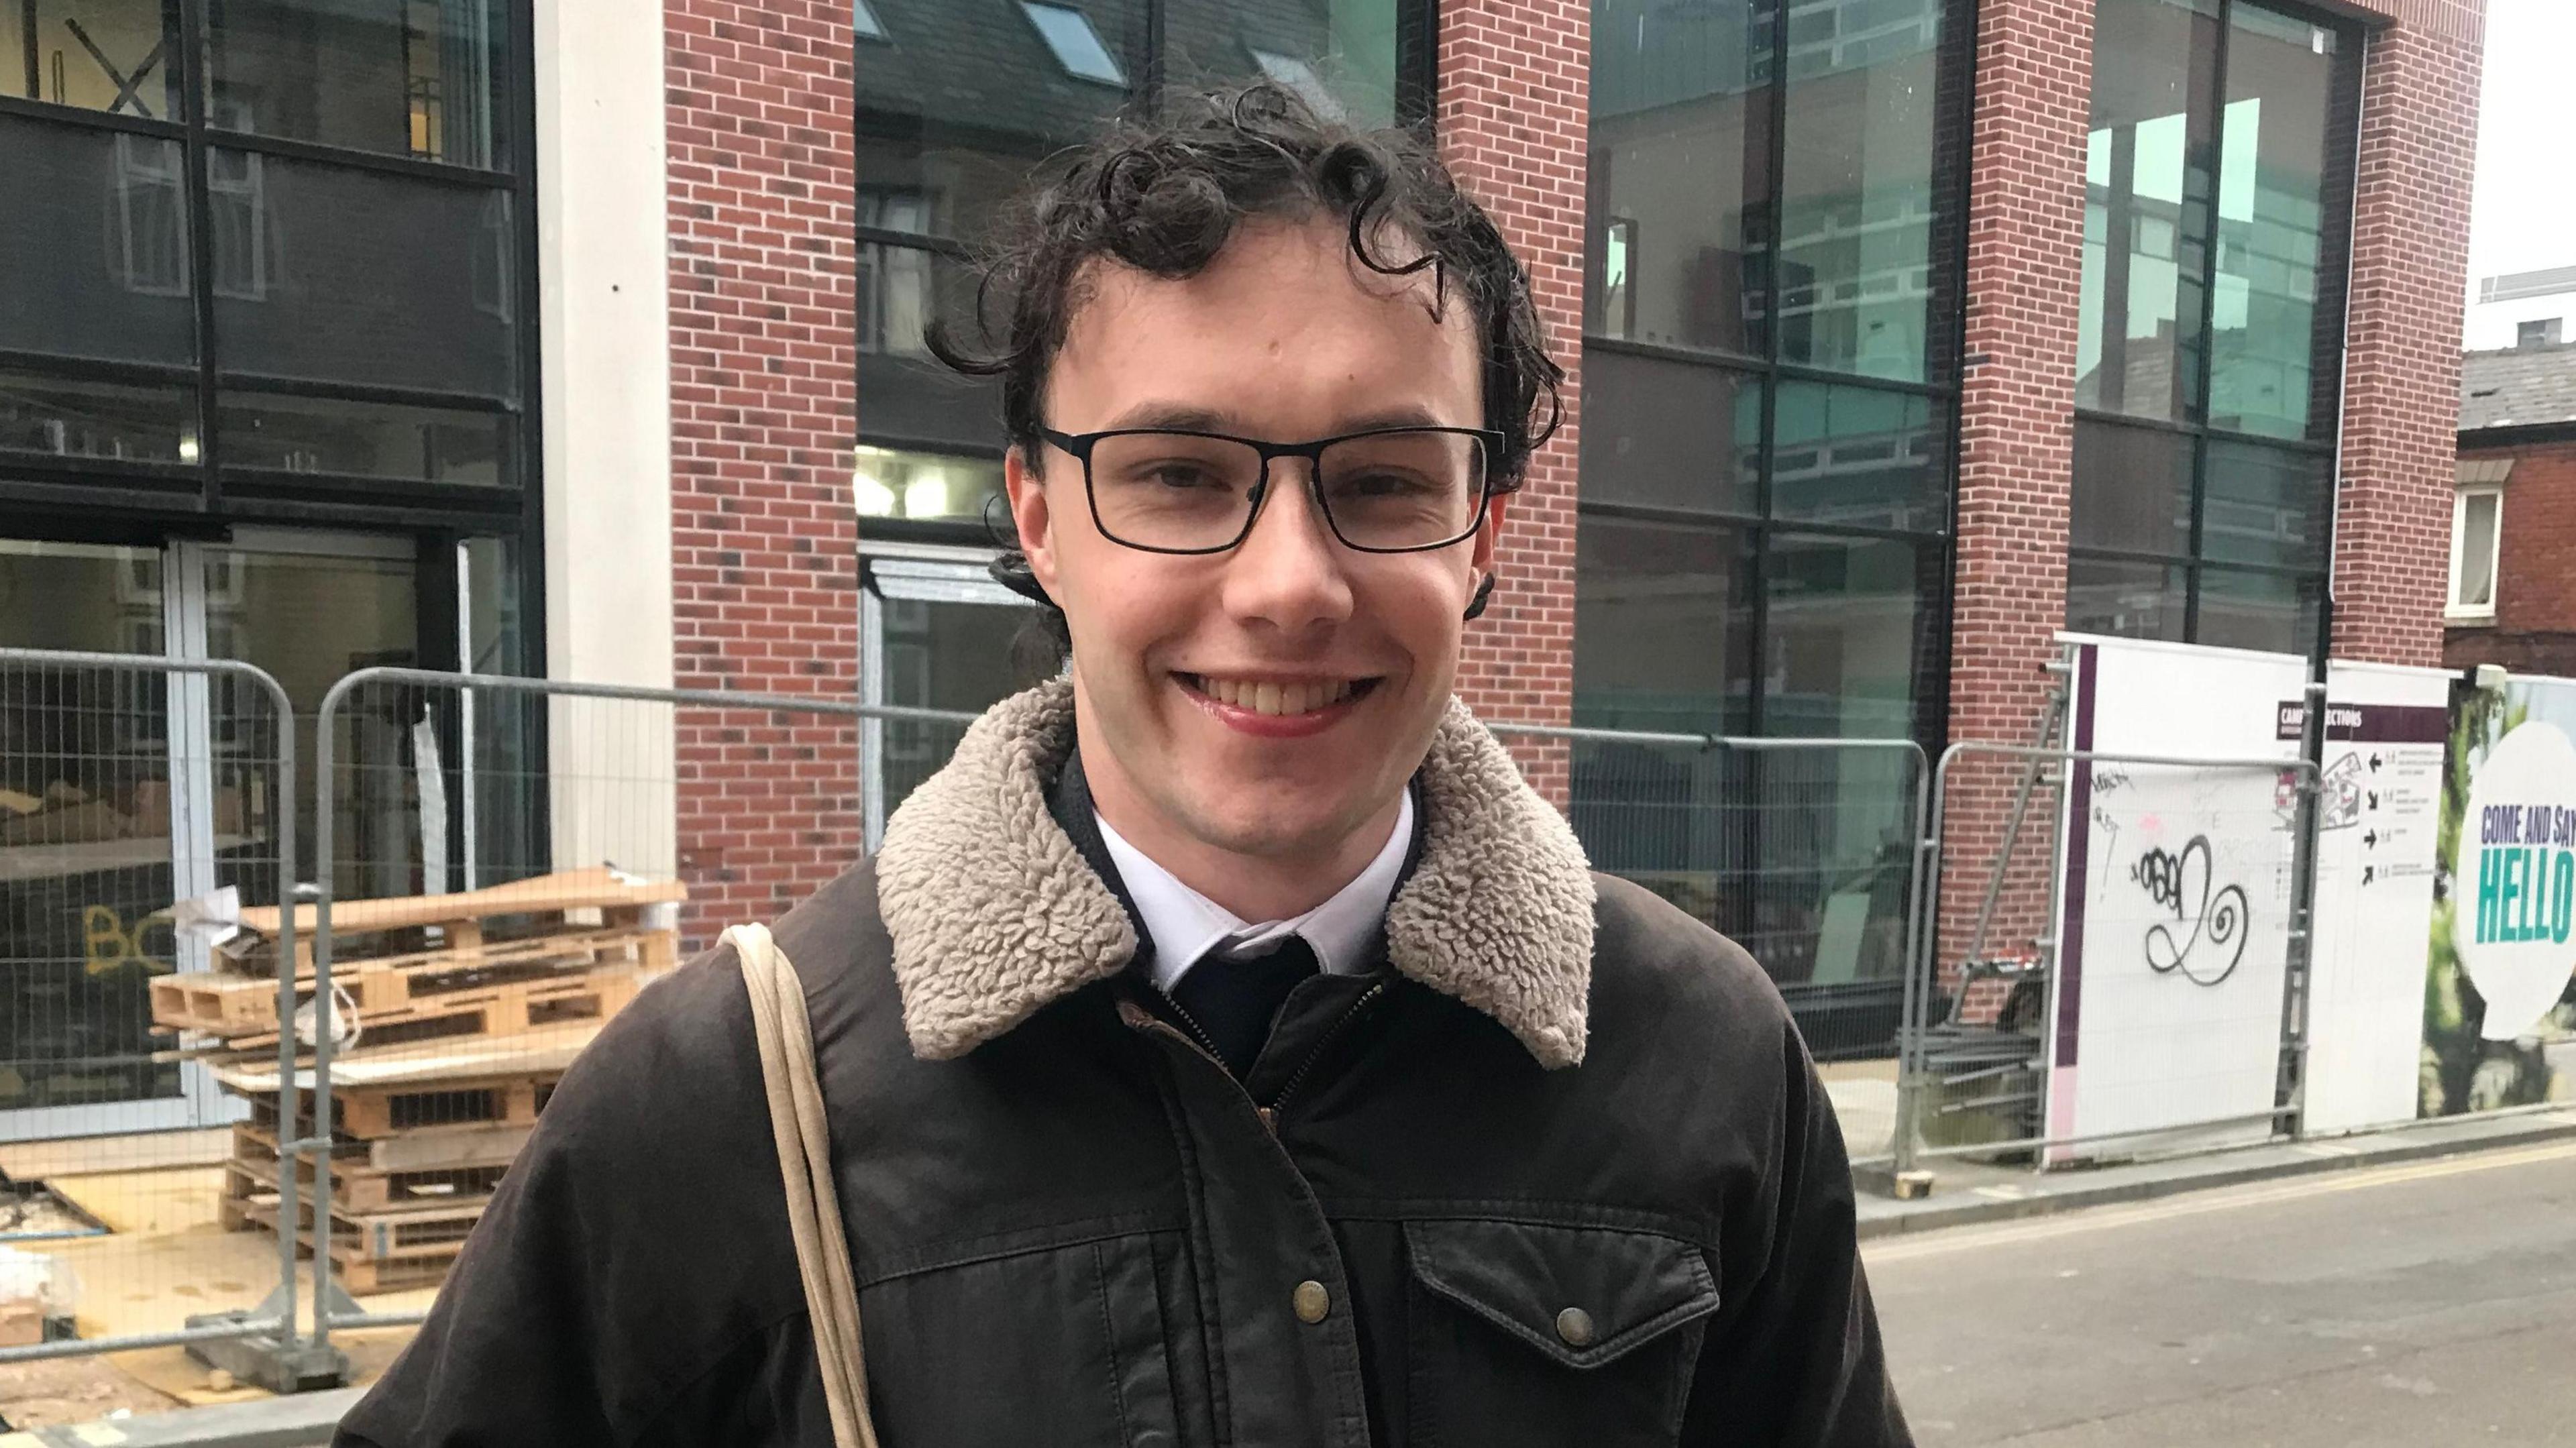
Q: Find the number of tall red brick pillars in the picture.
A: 4